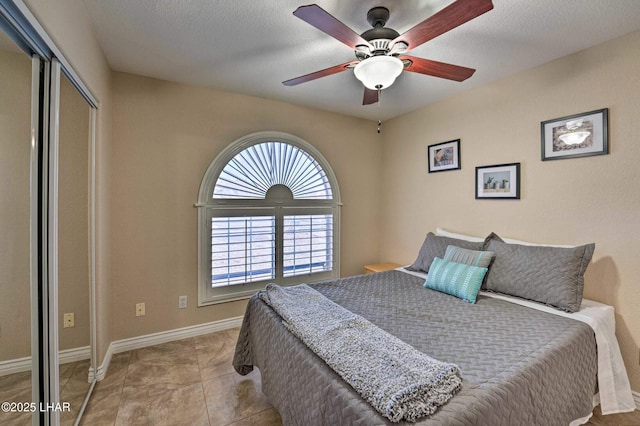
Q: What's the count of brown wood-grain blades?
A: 5